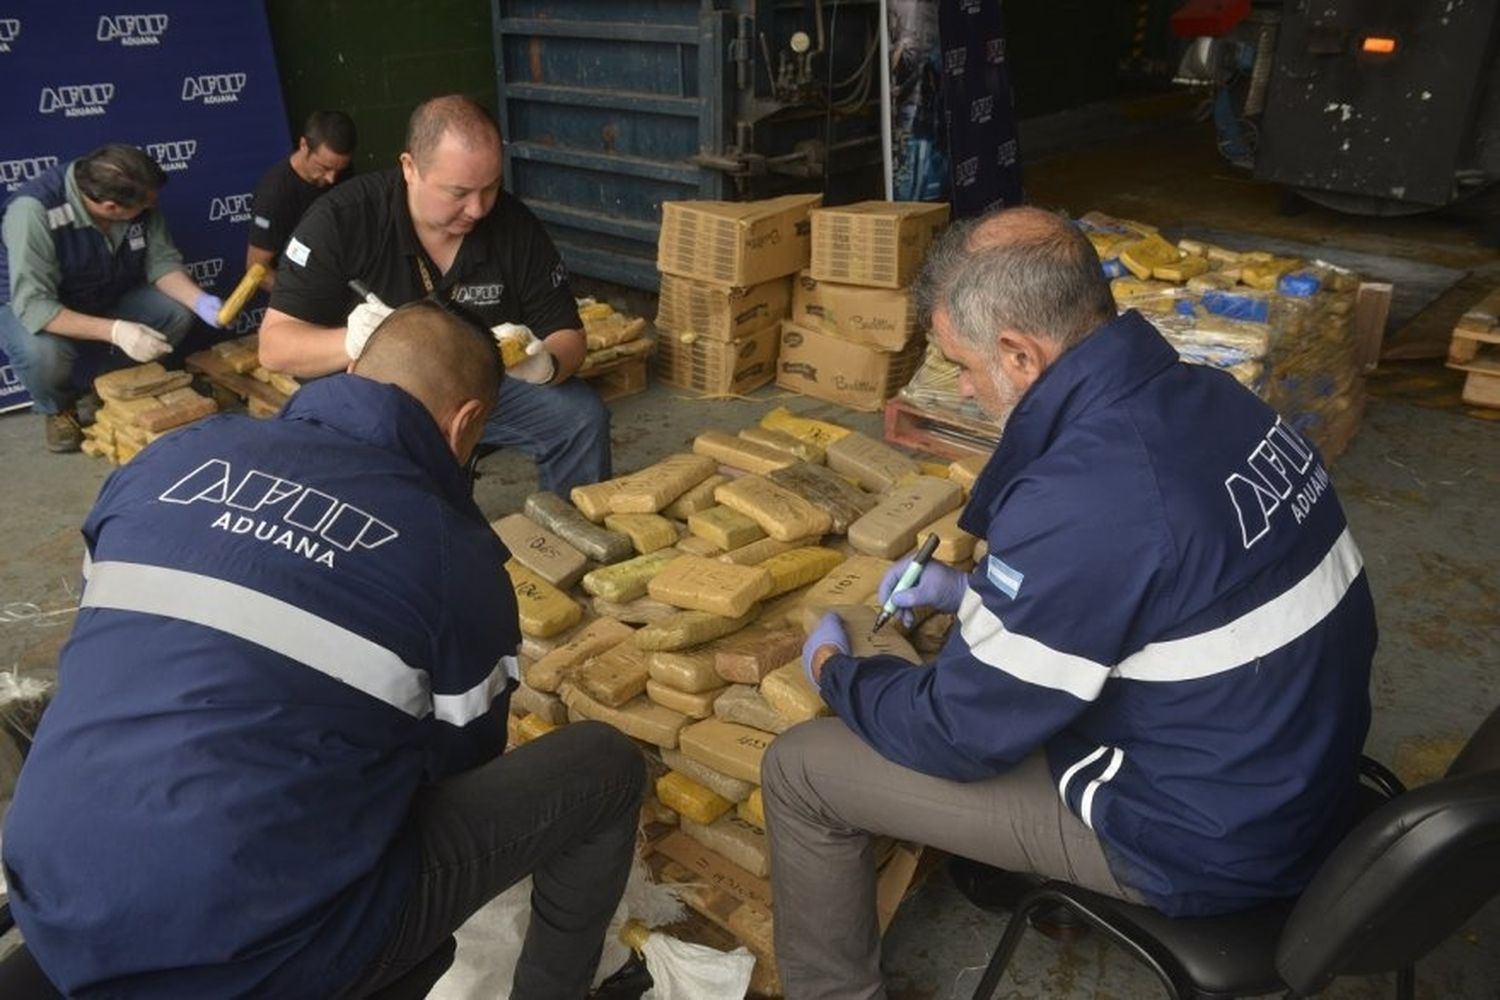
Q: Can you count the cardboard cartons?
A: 6